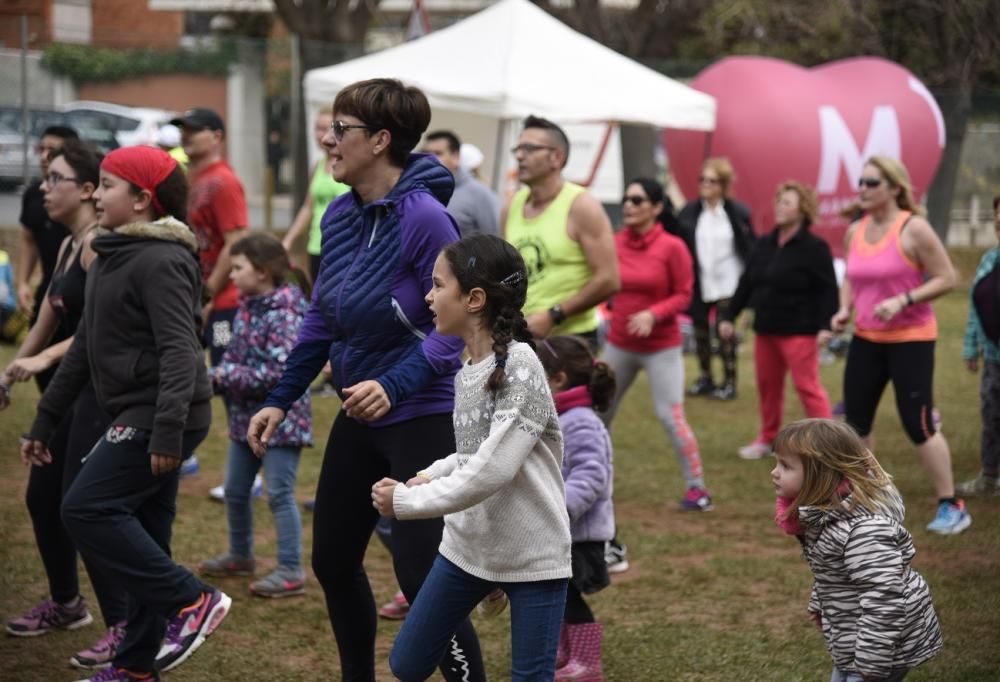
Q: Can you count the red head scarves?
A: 1